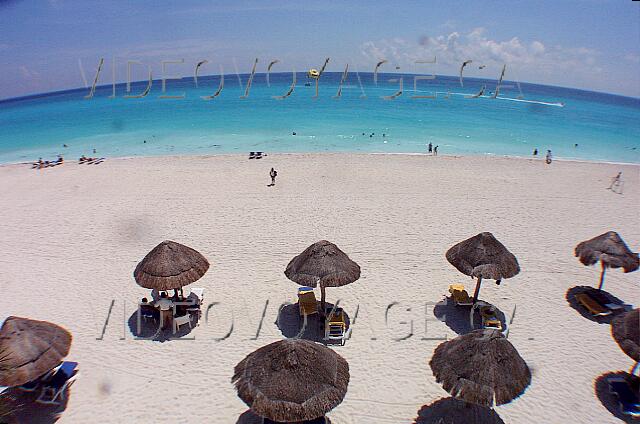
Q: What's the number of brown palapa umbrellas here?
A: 8